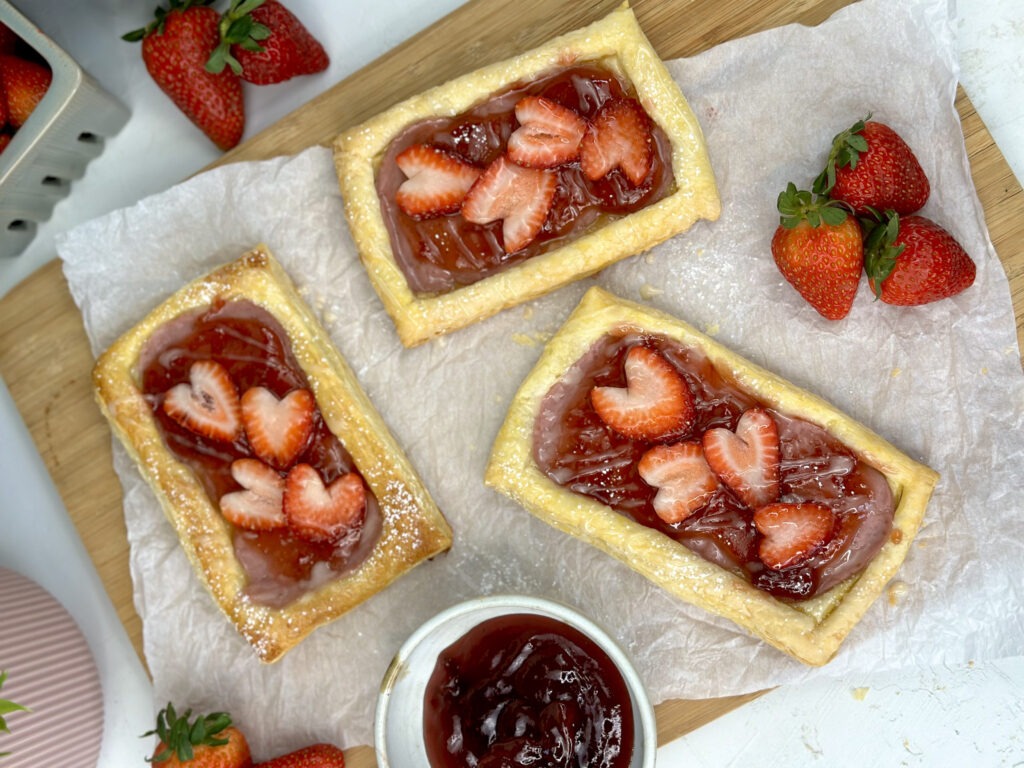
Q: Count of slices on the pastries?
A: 12